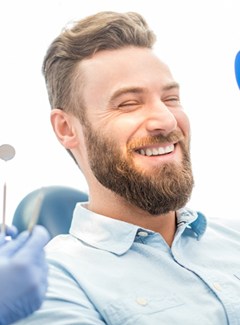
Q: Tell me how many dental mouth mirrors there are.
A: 1